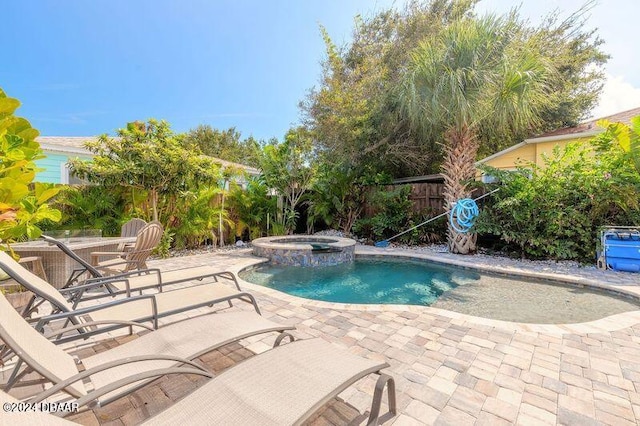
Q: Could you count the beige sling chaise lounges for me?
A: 4